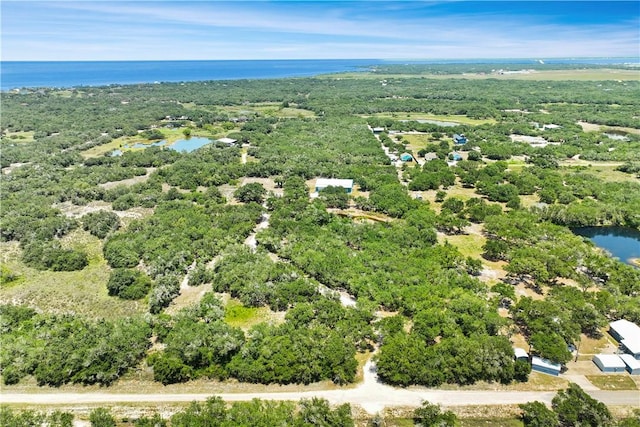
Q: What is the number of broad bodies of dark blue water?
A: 2